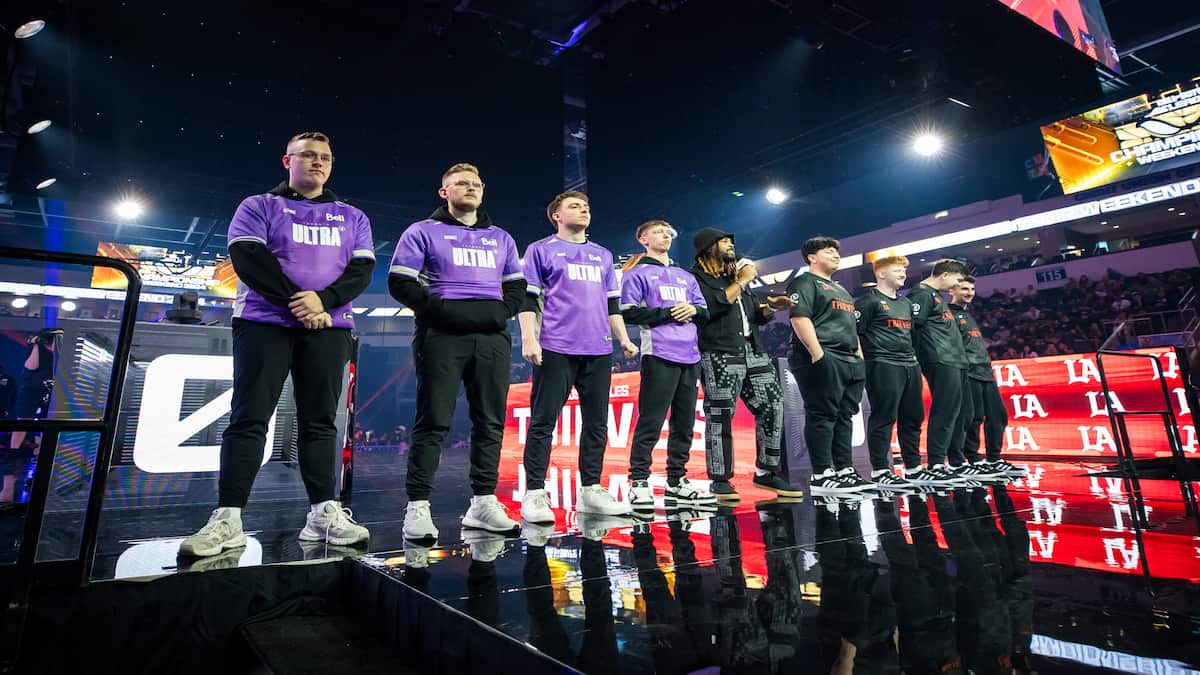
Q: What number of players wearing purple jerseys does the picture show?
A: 4